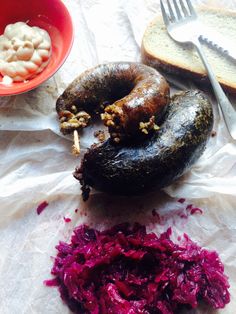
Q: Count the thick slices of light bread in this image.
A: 1